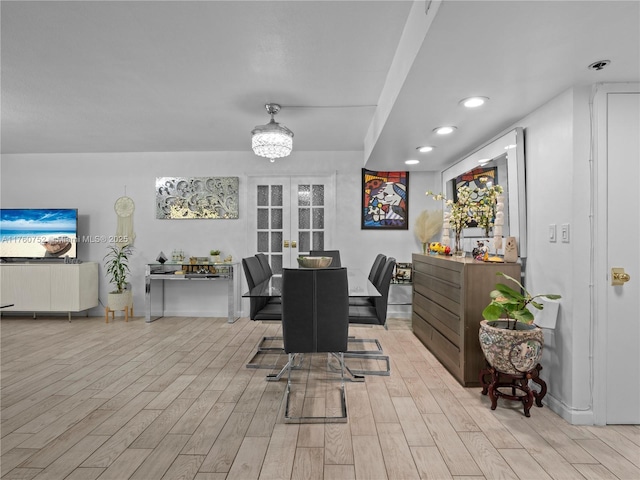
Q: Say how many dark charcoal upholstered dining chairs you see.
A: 6